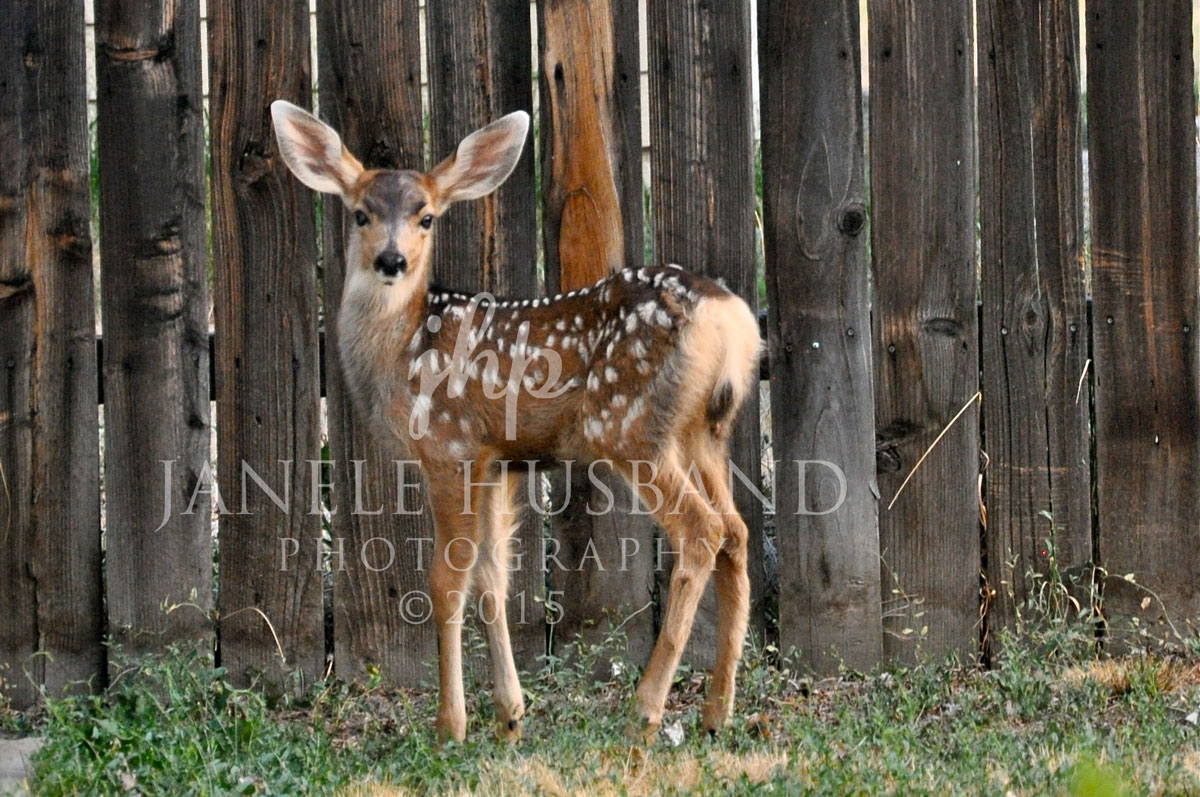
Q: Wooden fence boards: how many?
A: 11